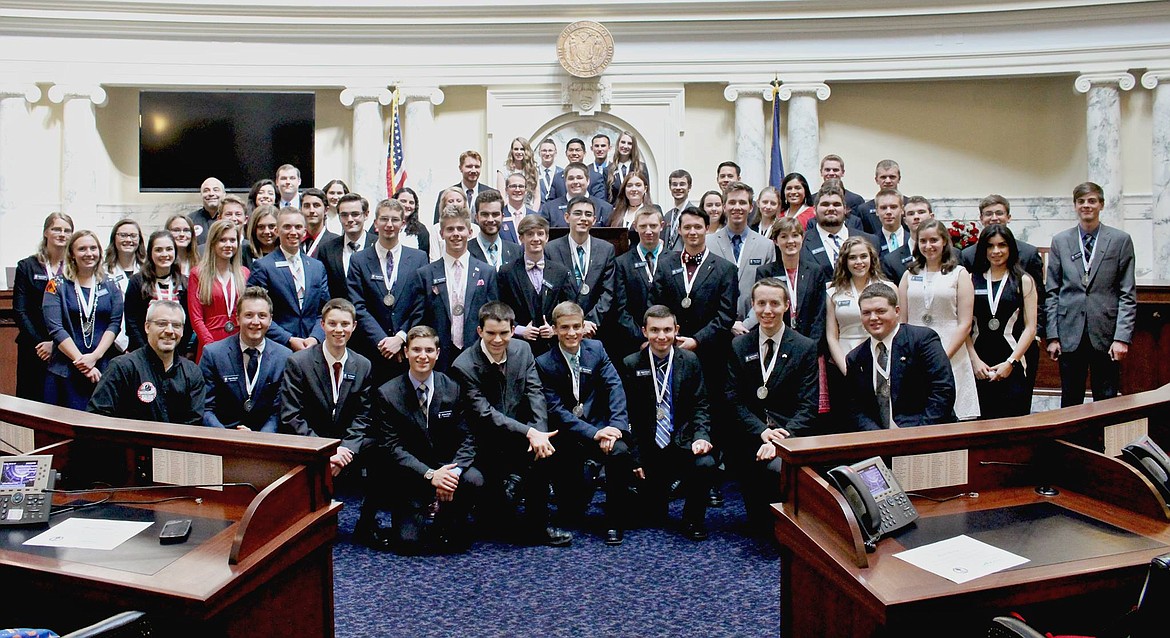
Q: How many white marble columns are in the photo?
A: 8